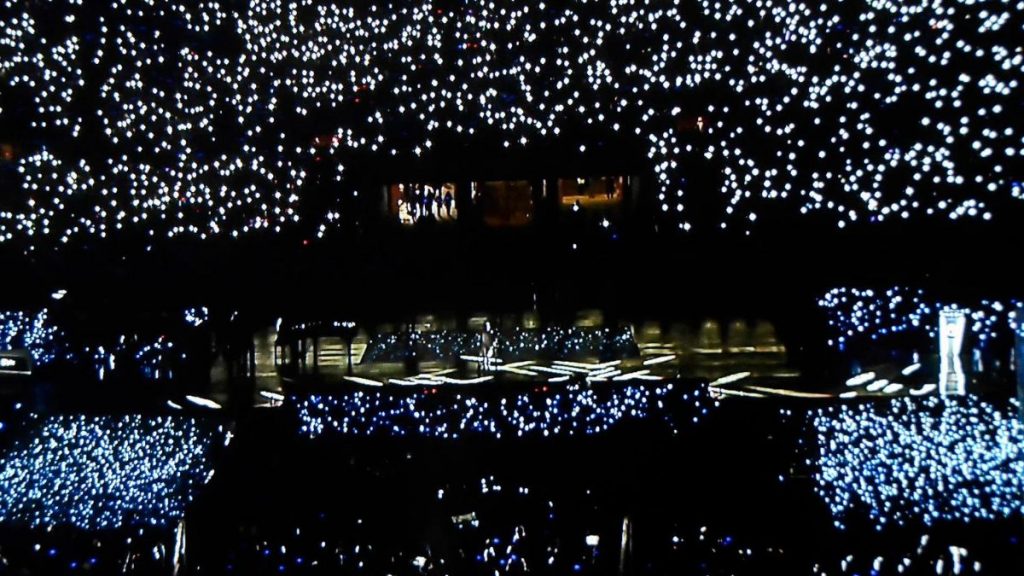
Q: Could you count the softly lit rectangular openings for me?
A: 3